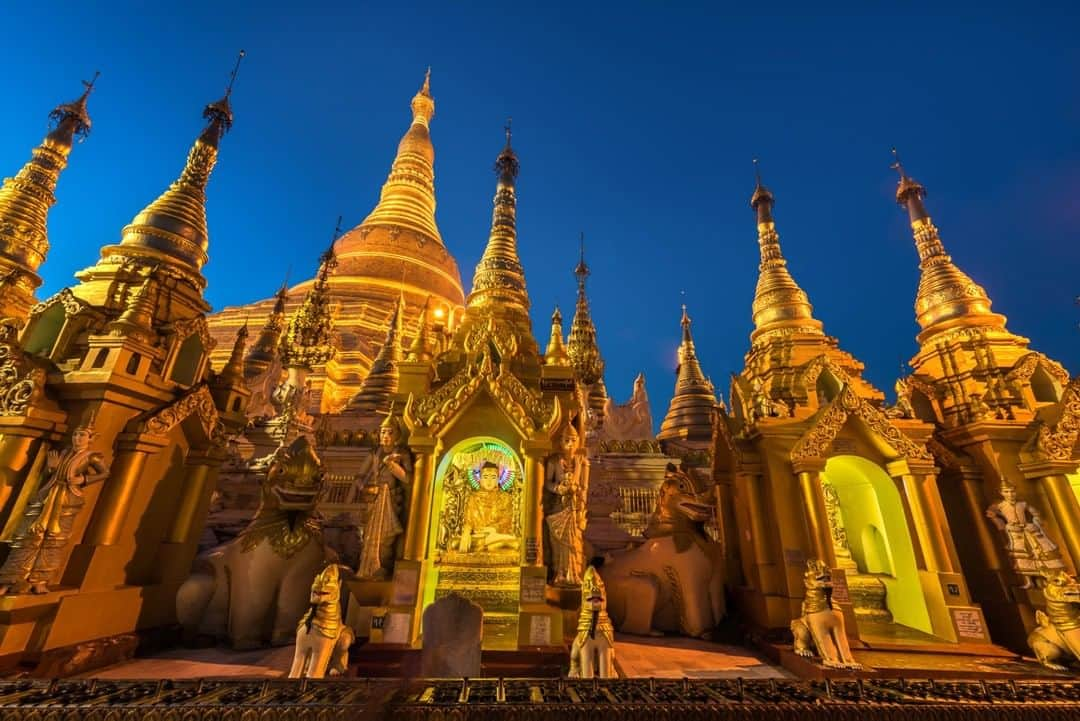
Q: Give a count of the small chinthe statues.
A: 4